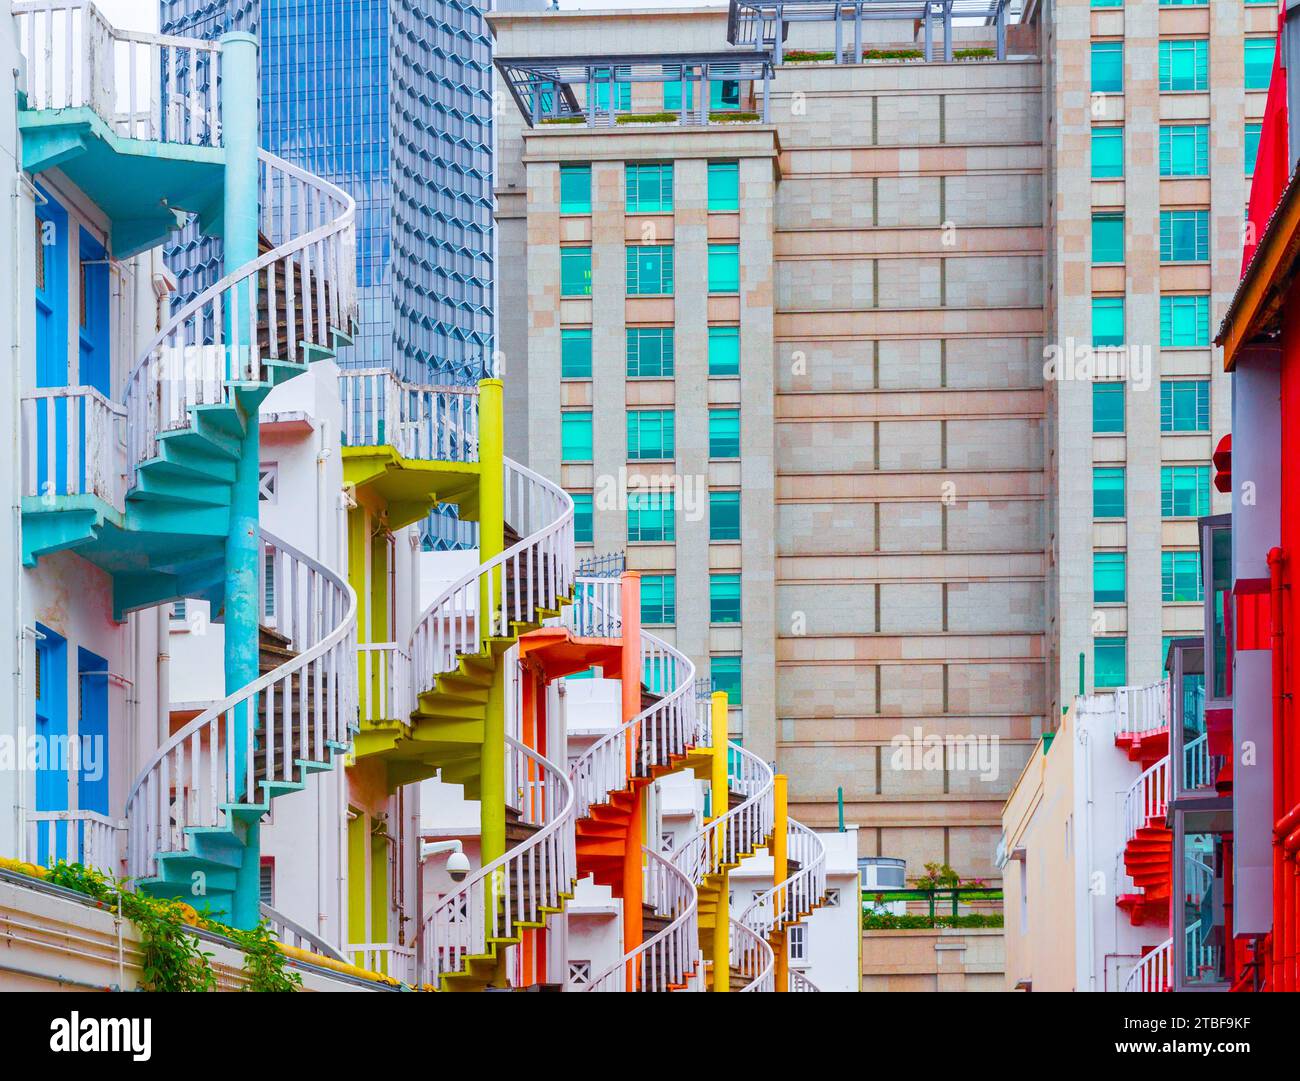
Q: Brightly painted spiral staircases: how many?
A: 6